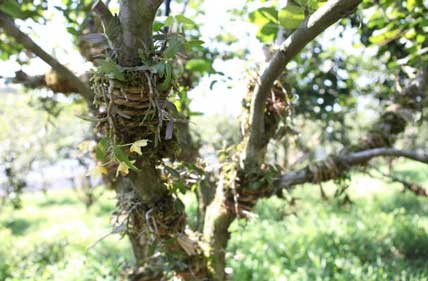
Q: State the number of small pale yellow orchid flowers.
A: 4